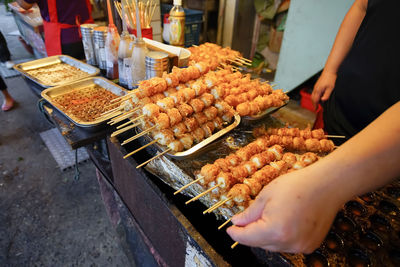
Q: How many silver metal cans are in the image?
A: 3